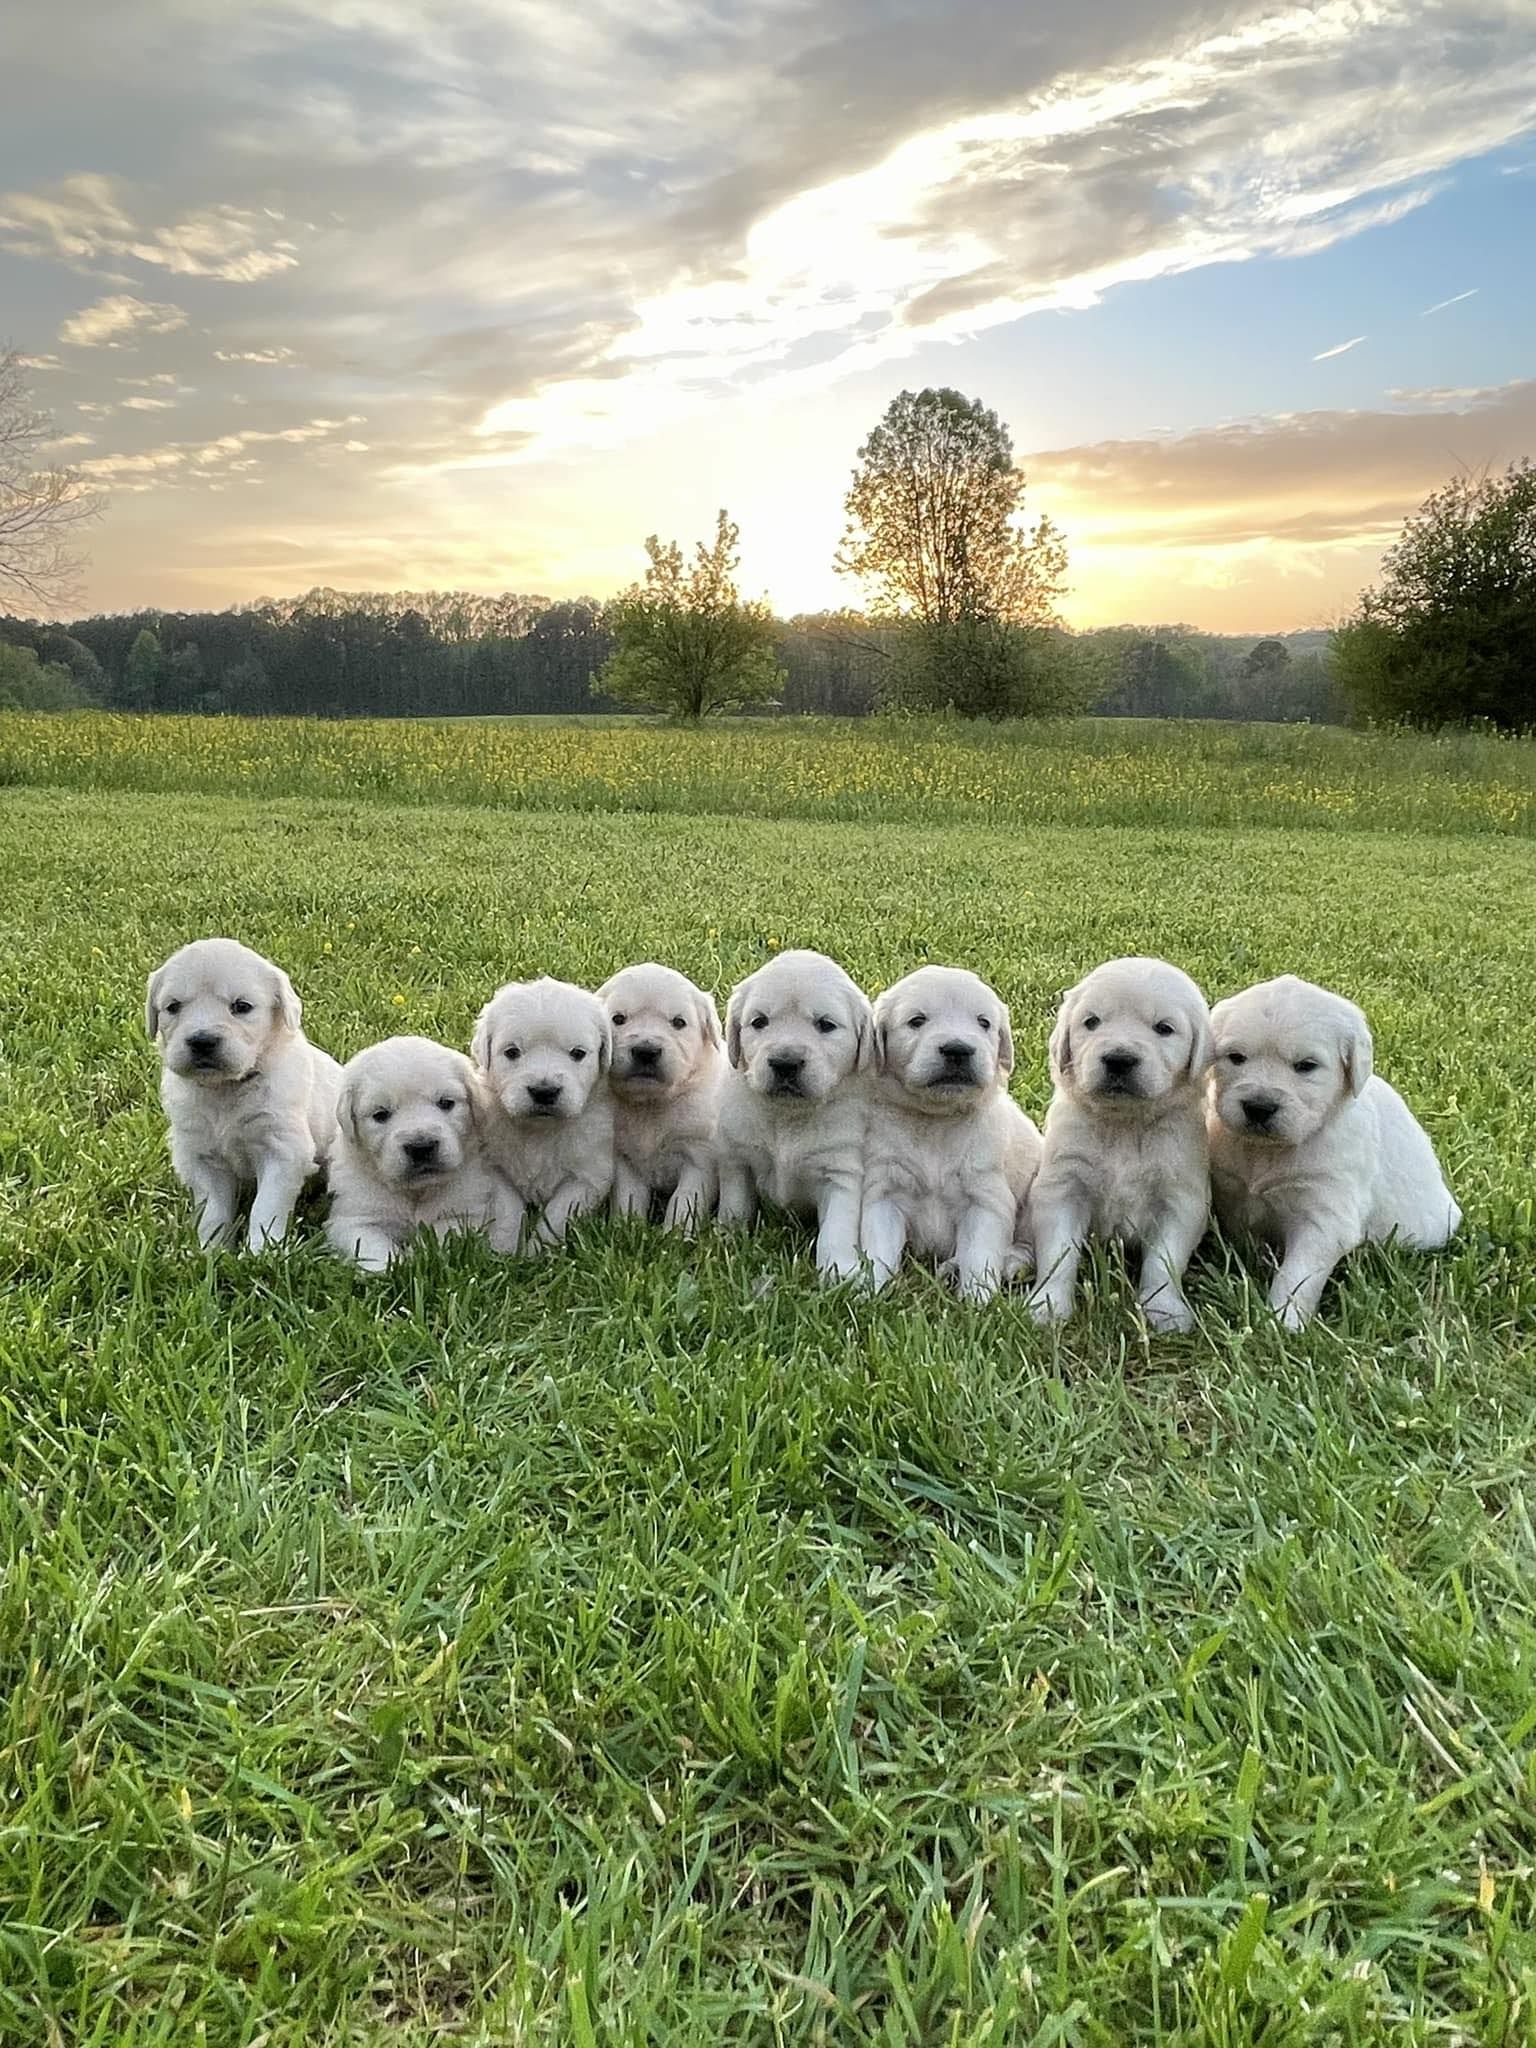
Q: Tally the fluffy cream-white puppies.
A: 8